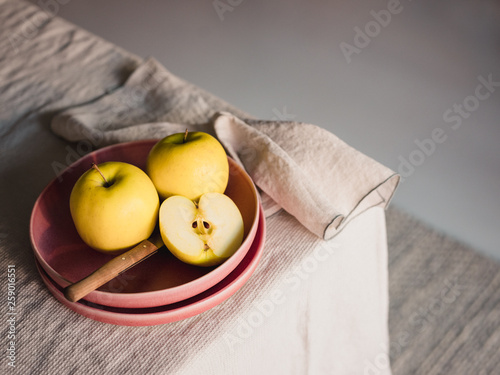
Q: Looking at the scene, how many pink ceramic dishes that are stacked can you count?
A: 2